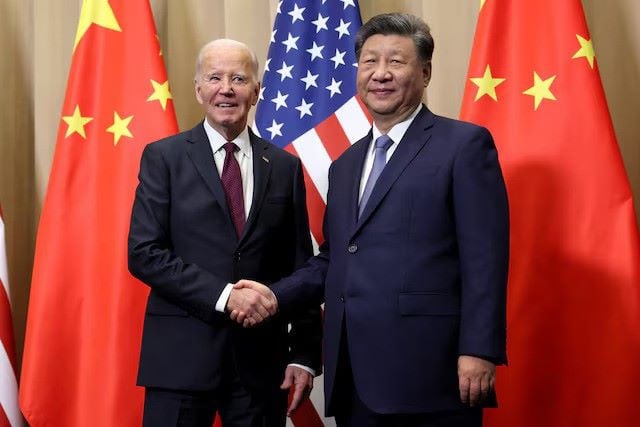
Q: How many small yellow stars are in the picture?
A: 6